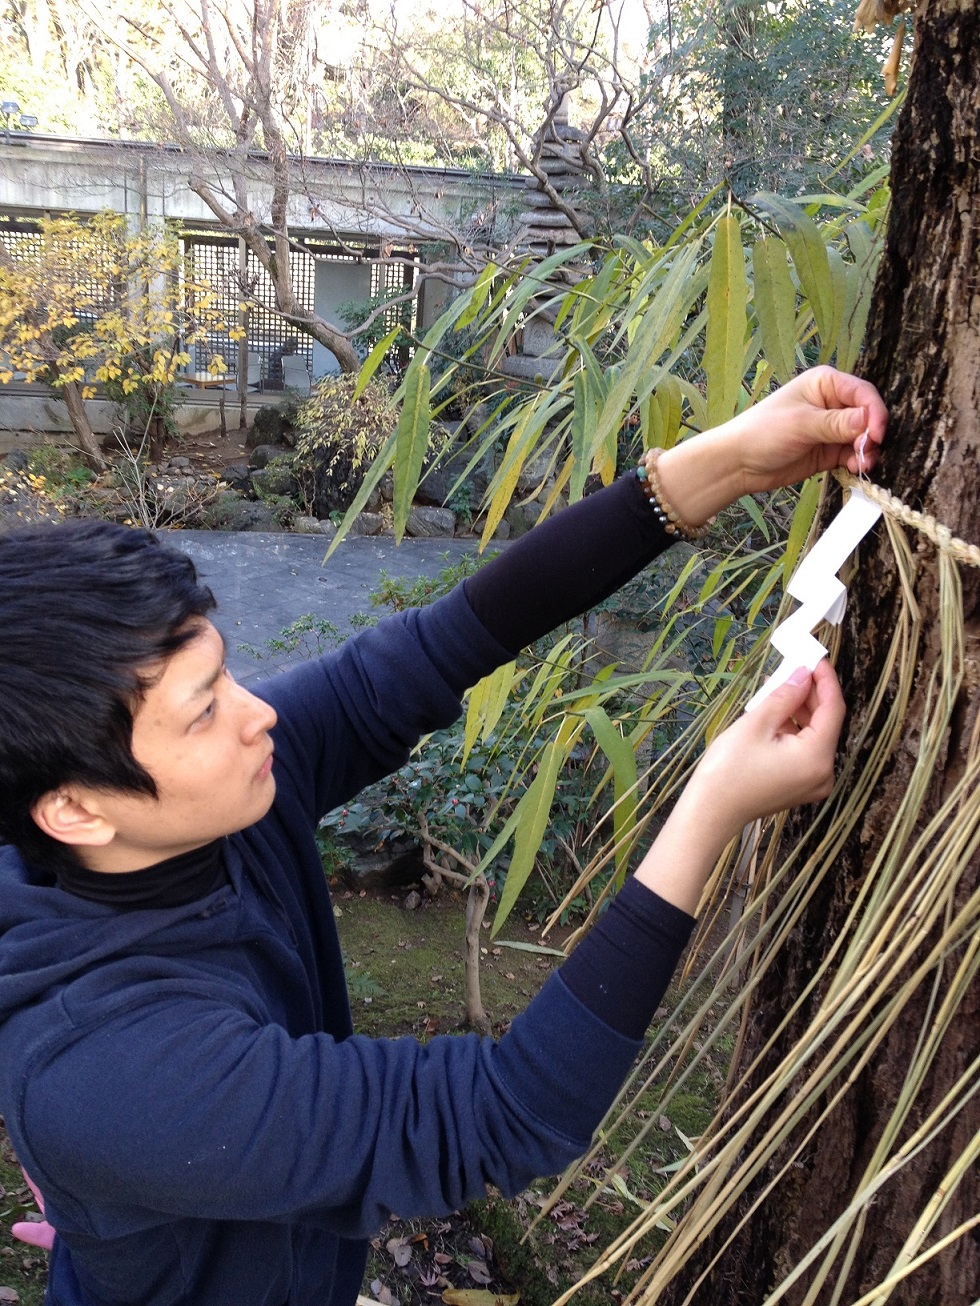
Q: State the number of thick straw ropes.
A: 1